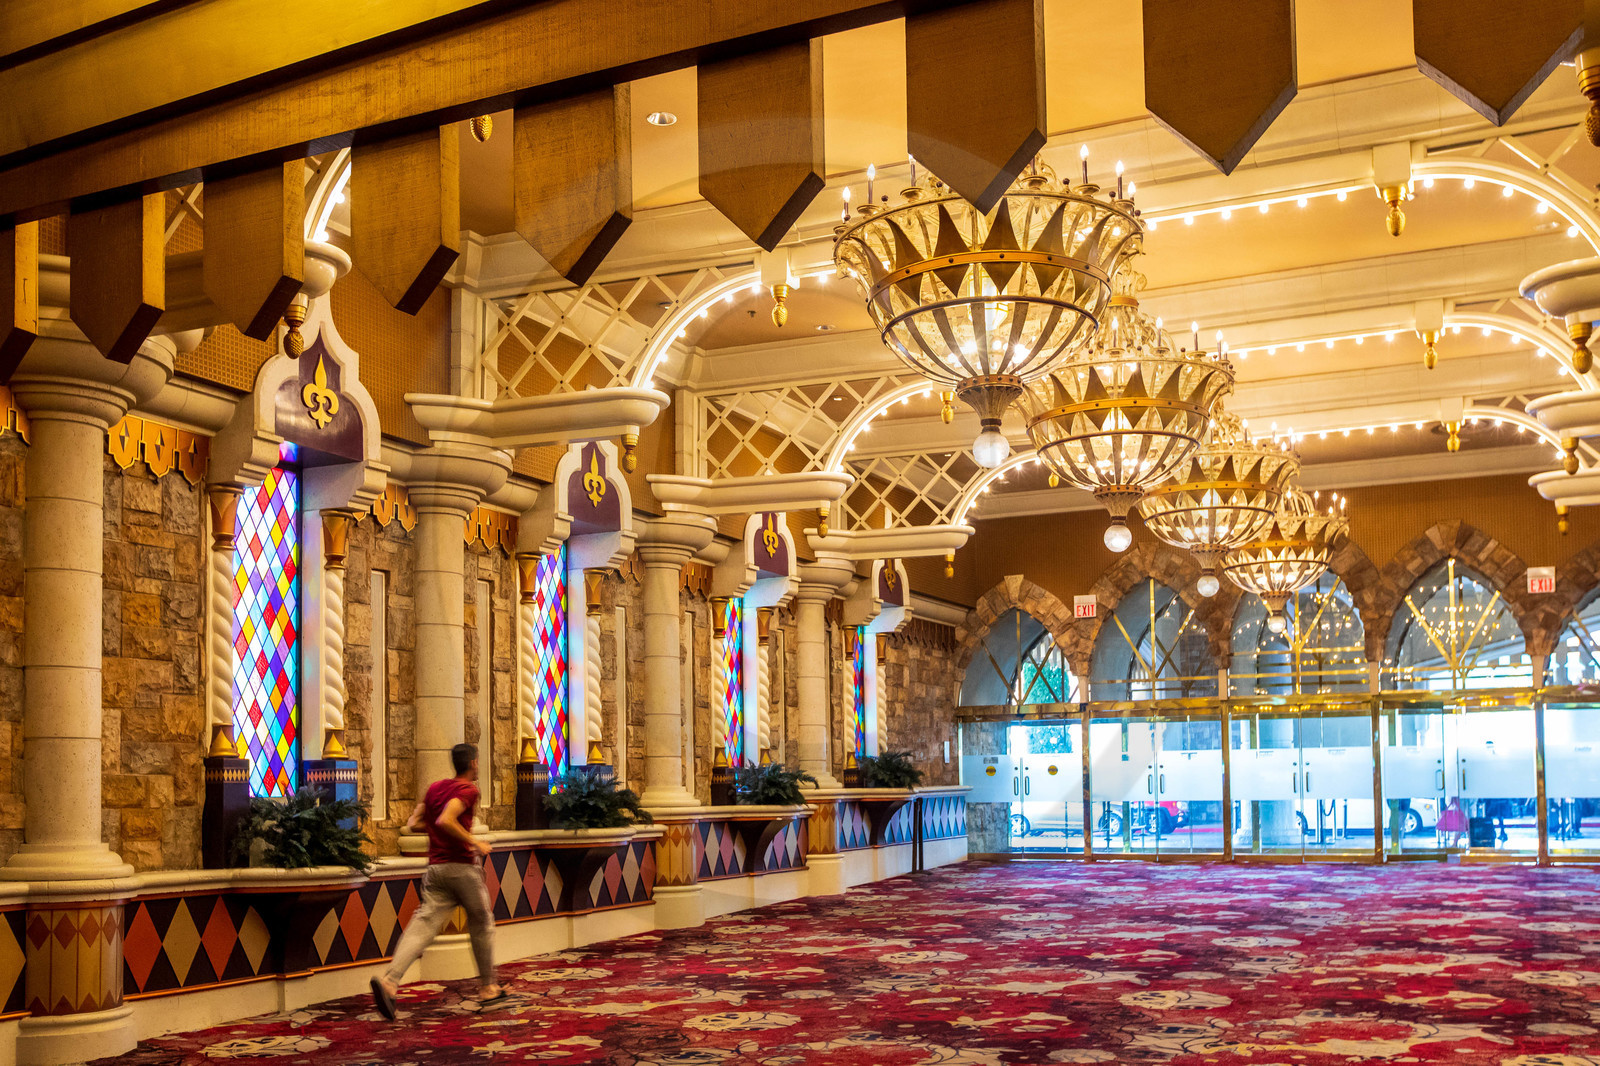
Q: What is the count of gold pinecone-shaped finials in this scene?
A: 15